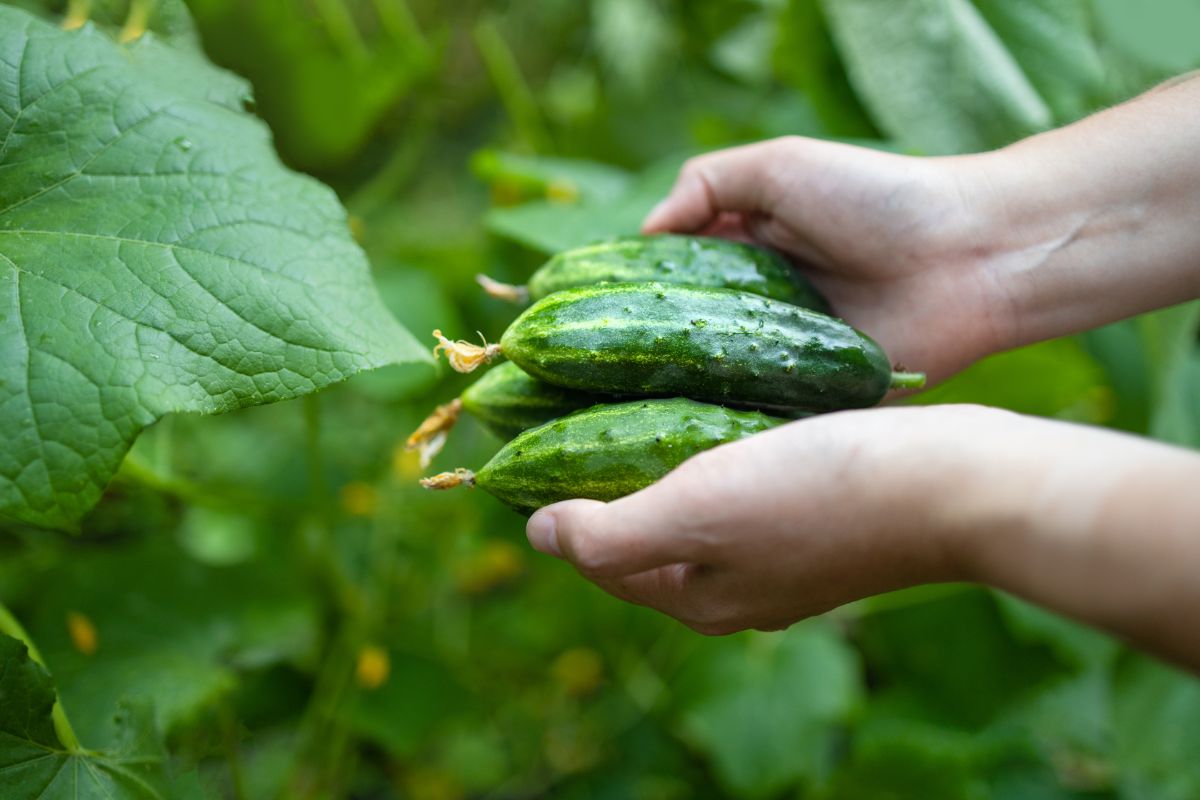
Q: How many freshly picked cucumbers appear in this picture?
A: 4